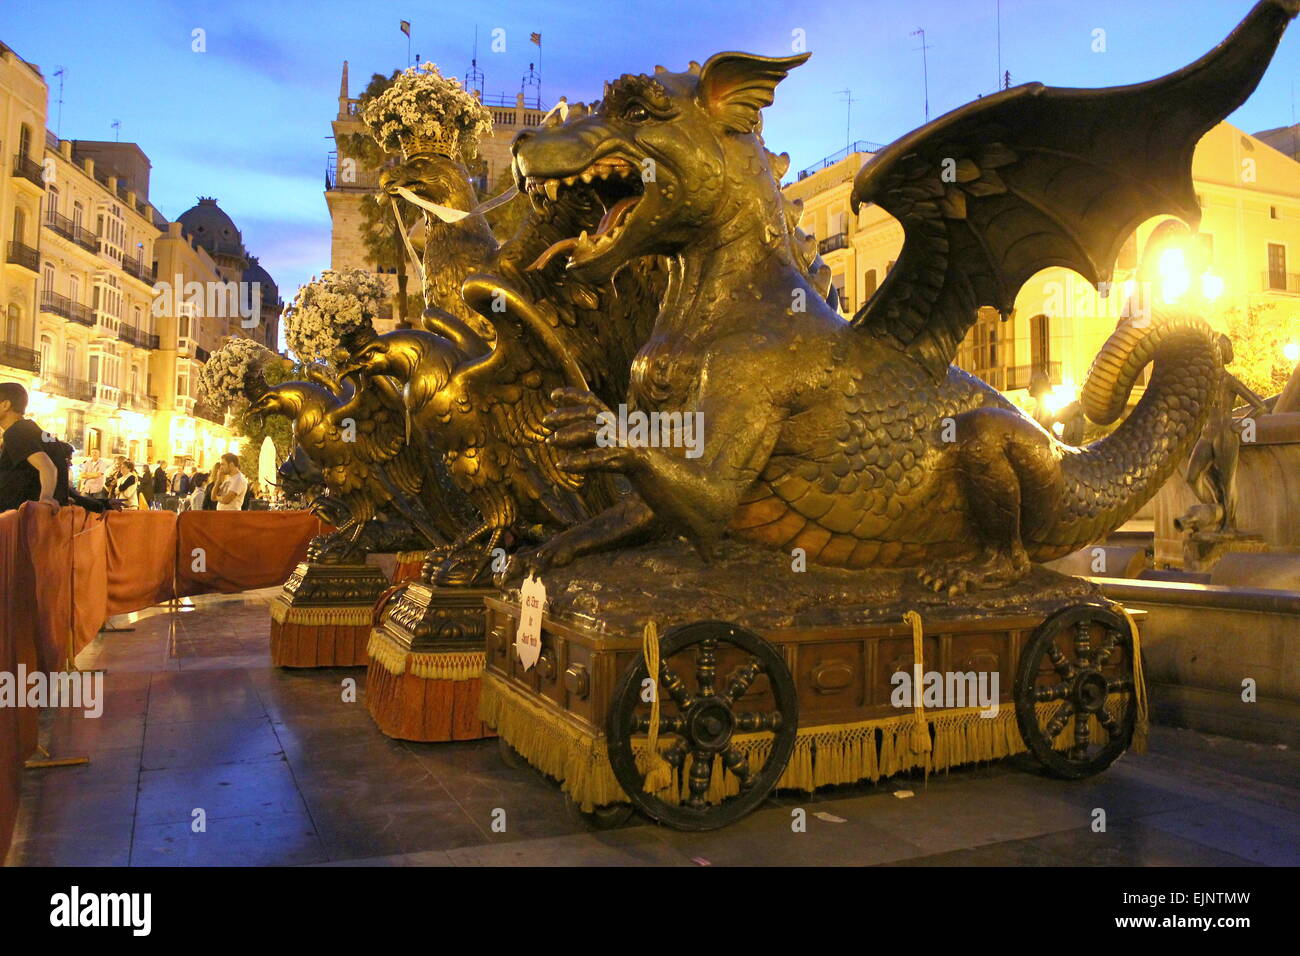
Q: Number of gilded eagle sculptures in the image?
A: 3